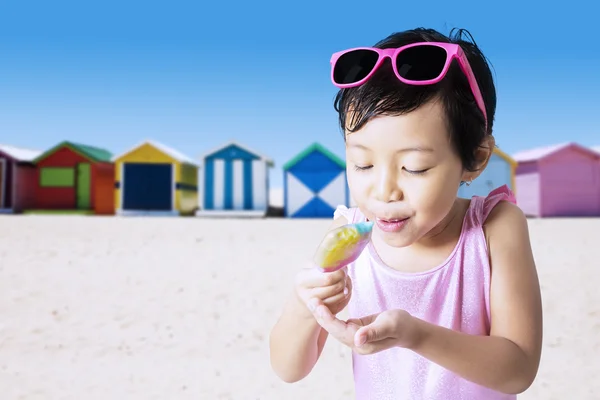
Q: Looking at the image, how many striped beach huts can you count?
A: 1